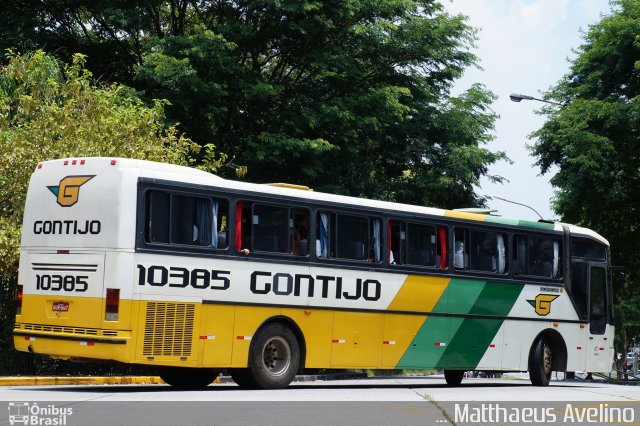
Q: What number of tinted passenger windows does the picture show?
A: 6